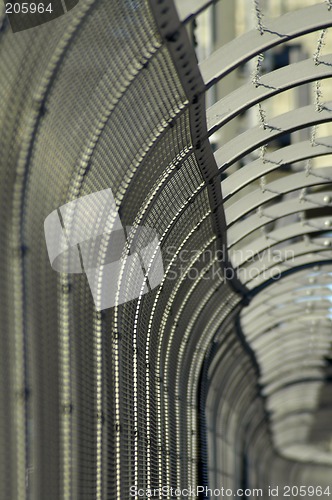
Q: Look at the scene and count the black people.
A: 0